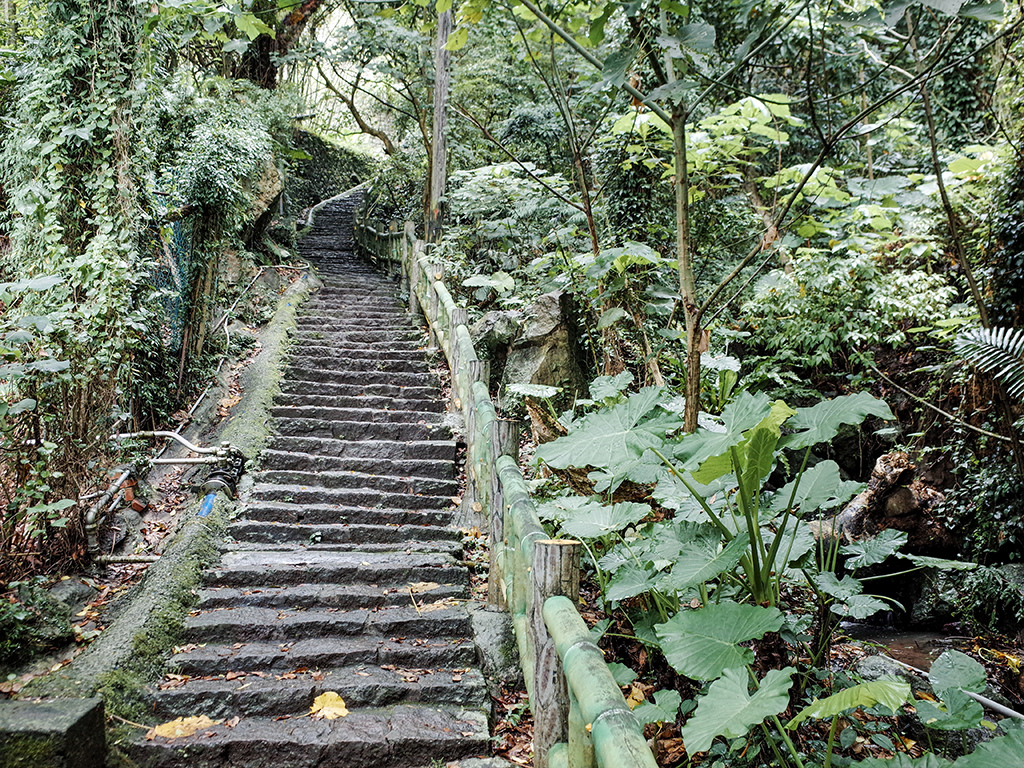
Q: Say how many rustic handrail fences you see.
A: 1